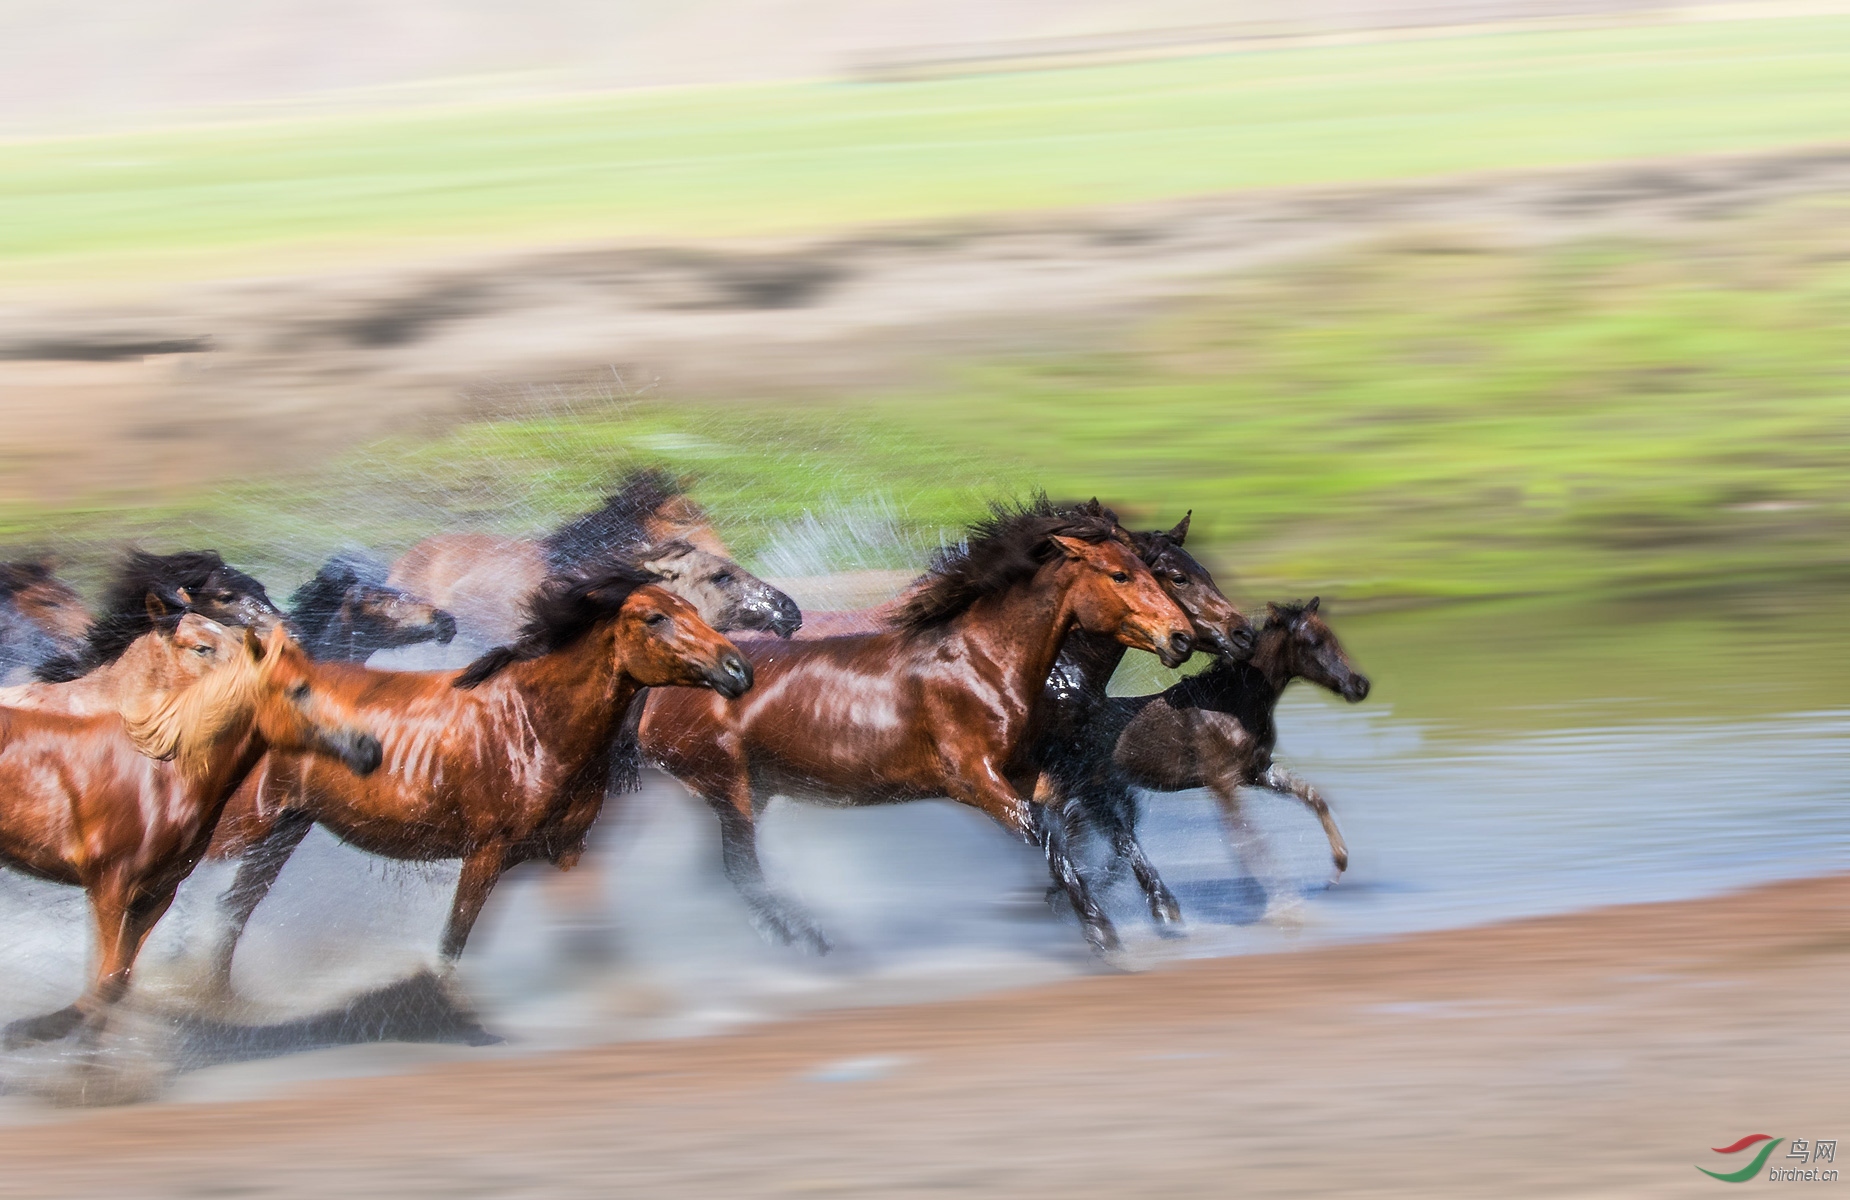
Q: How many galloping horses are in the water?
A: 11